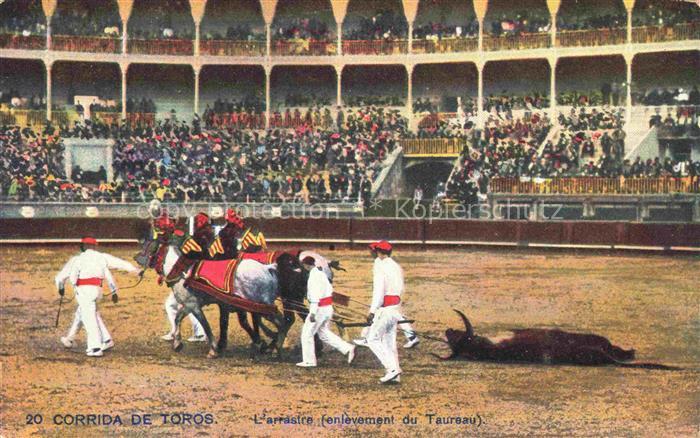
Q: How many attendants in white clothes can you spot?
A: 6